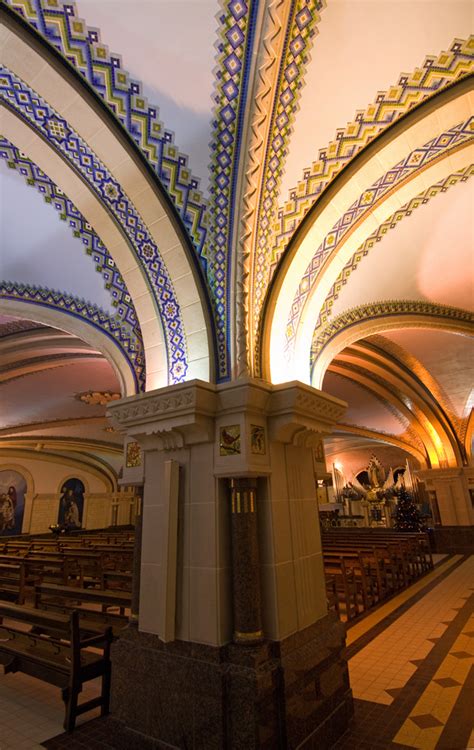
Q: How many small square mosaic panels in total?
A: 4